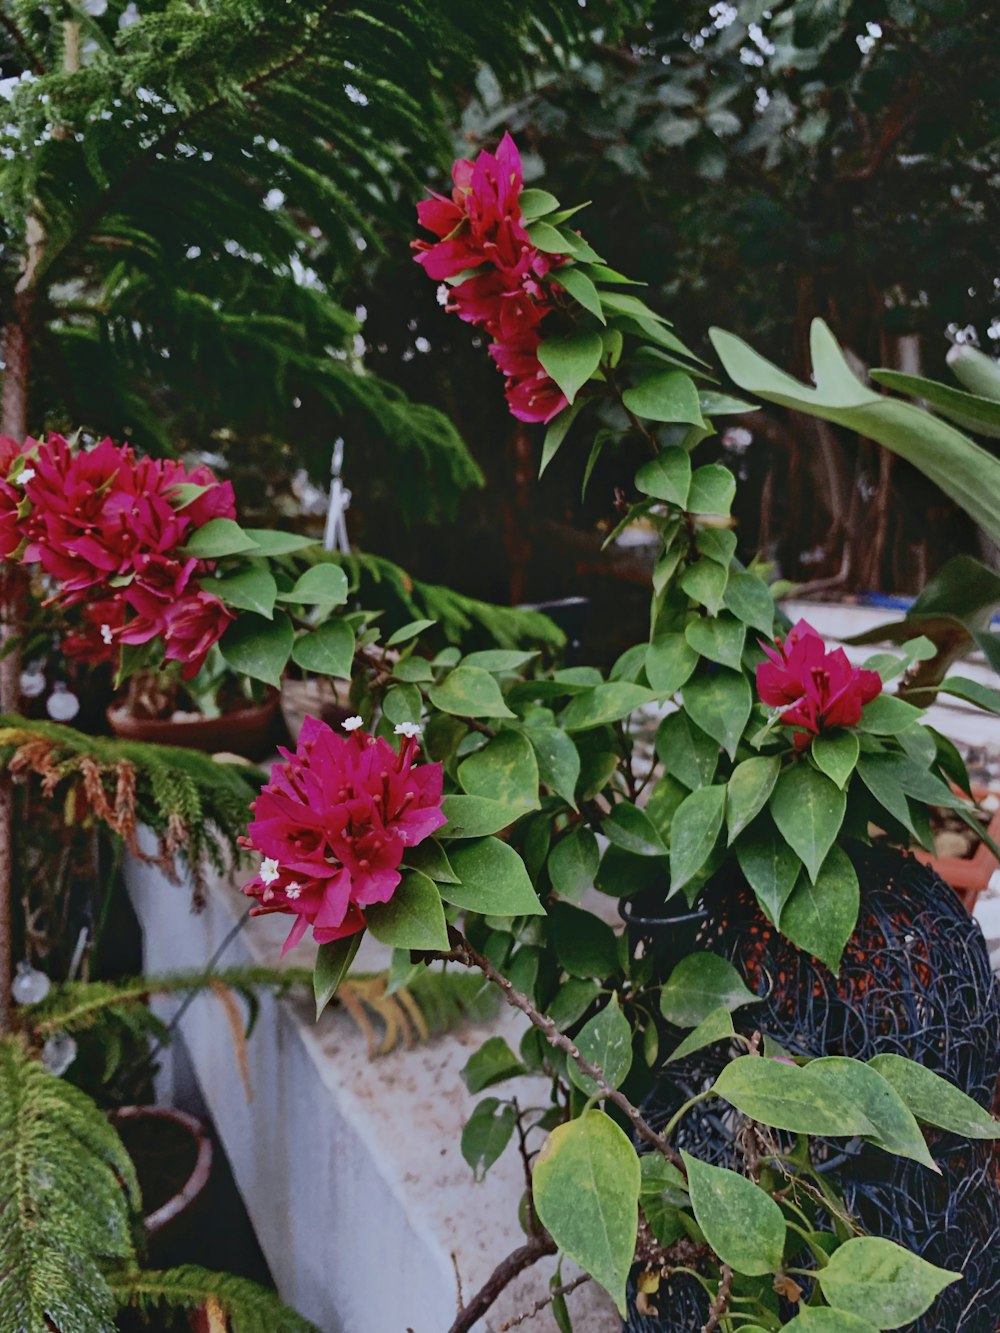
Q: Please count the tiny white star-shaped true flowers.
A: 7